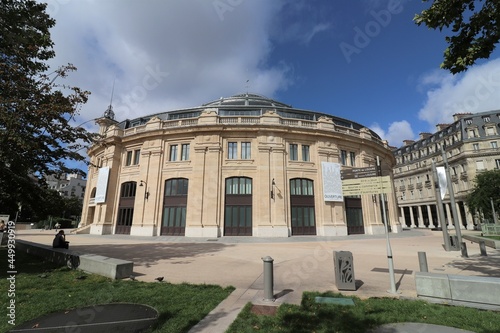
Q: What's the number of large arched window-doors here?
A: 5